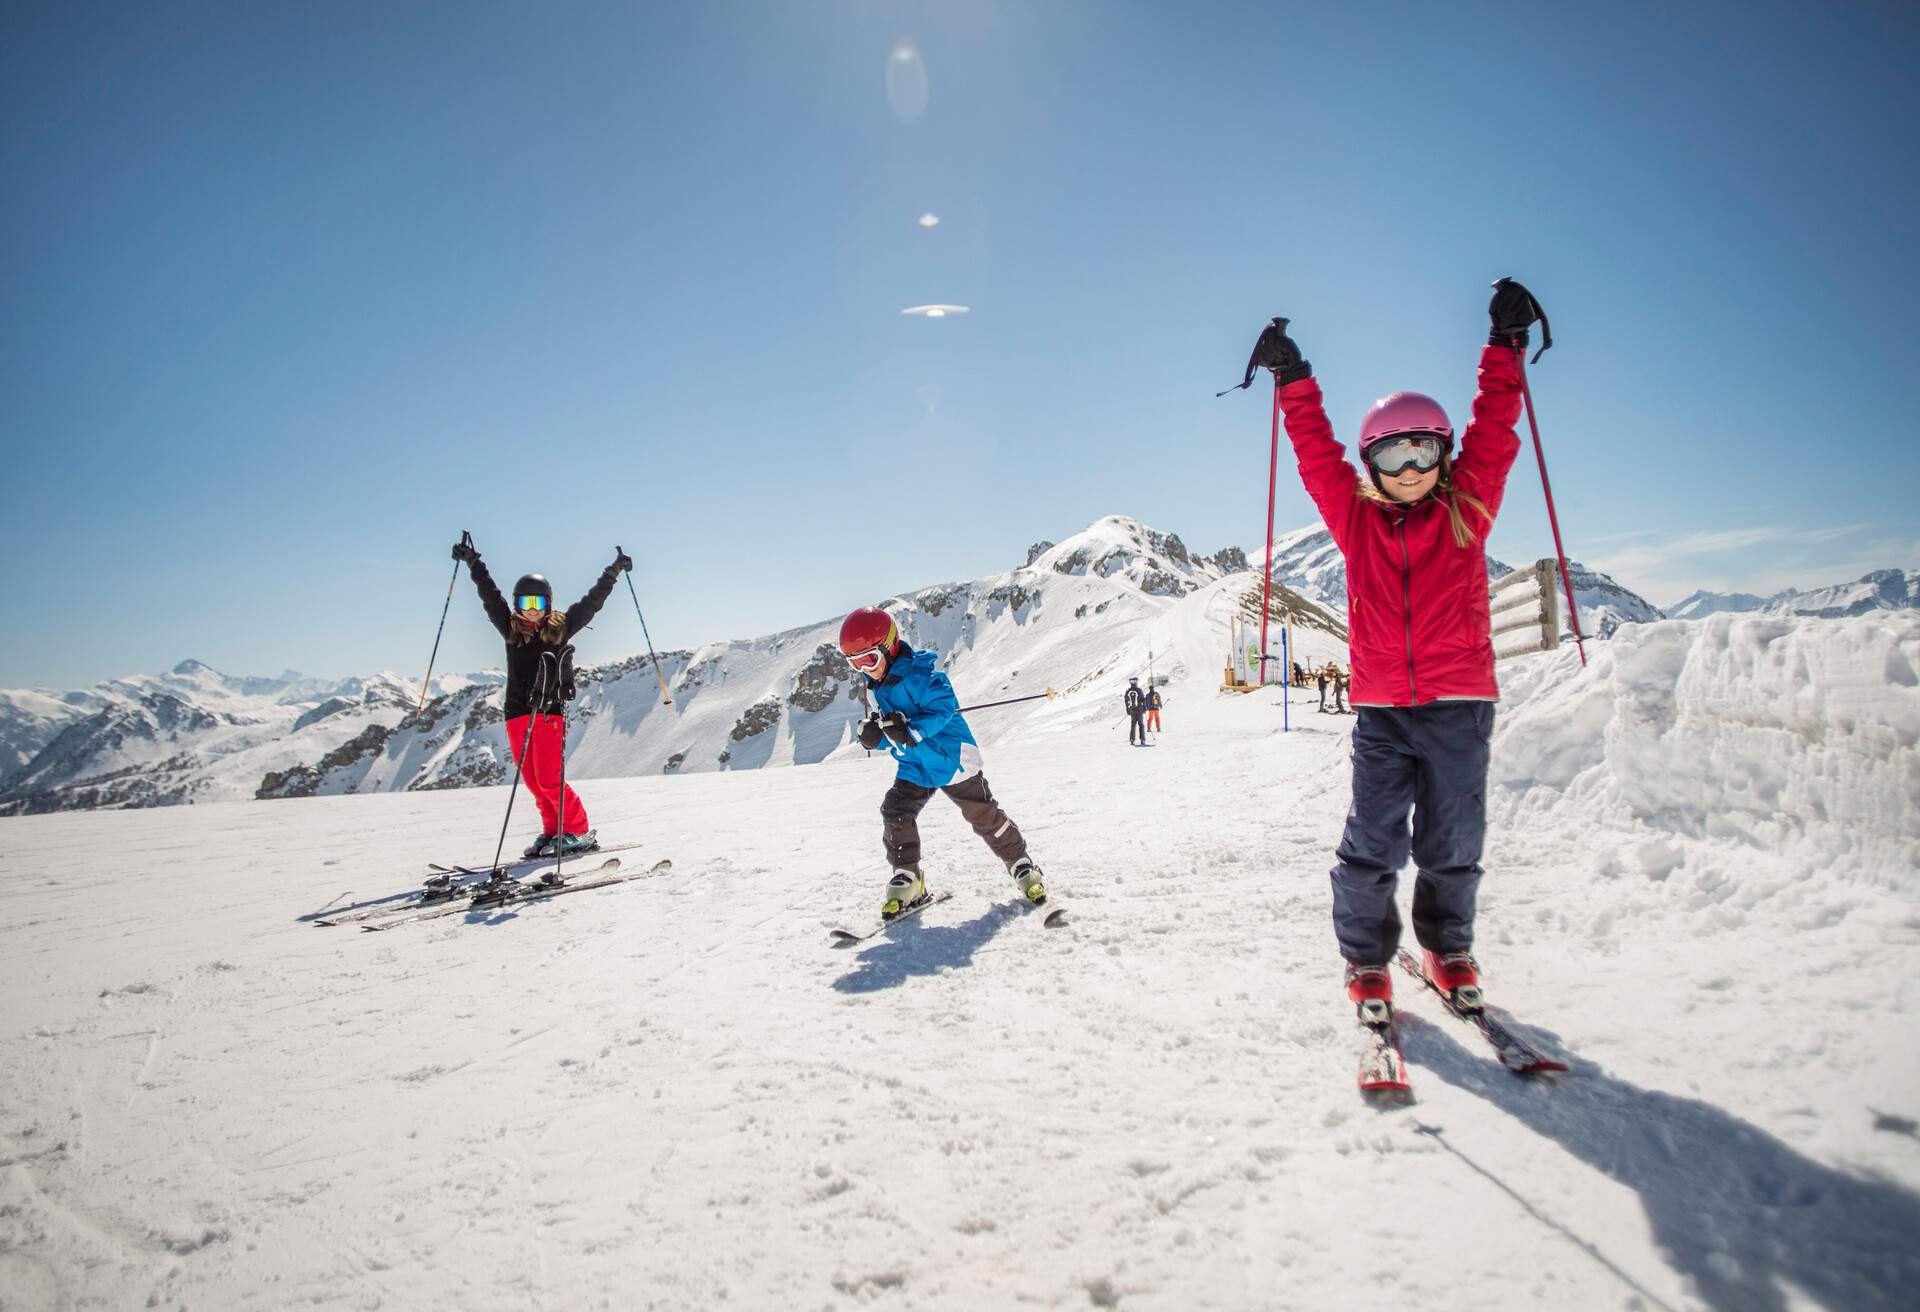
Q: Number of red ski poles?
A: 2